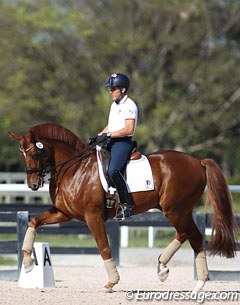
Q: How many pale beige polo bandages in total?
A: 4